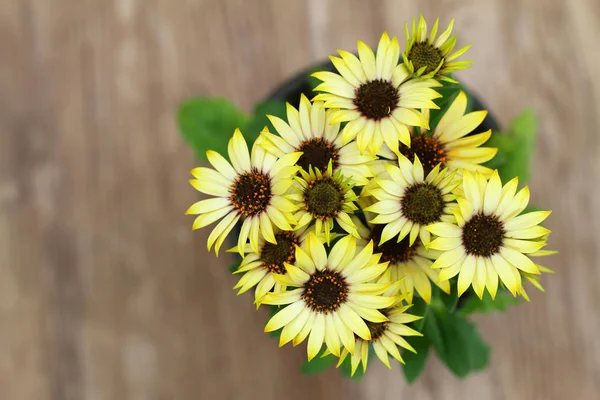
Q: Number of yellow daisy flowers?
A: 12